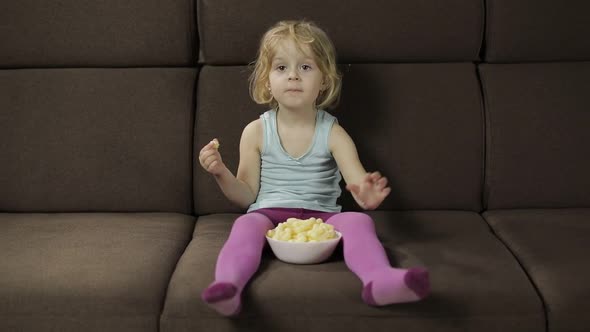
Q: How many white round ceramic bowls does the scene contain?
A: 1